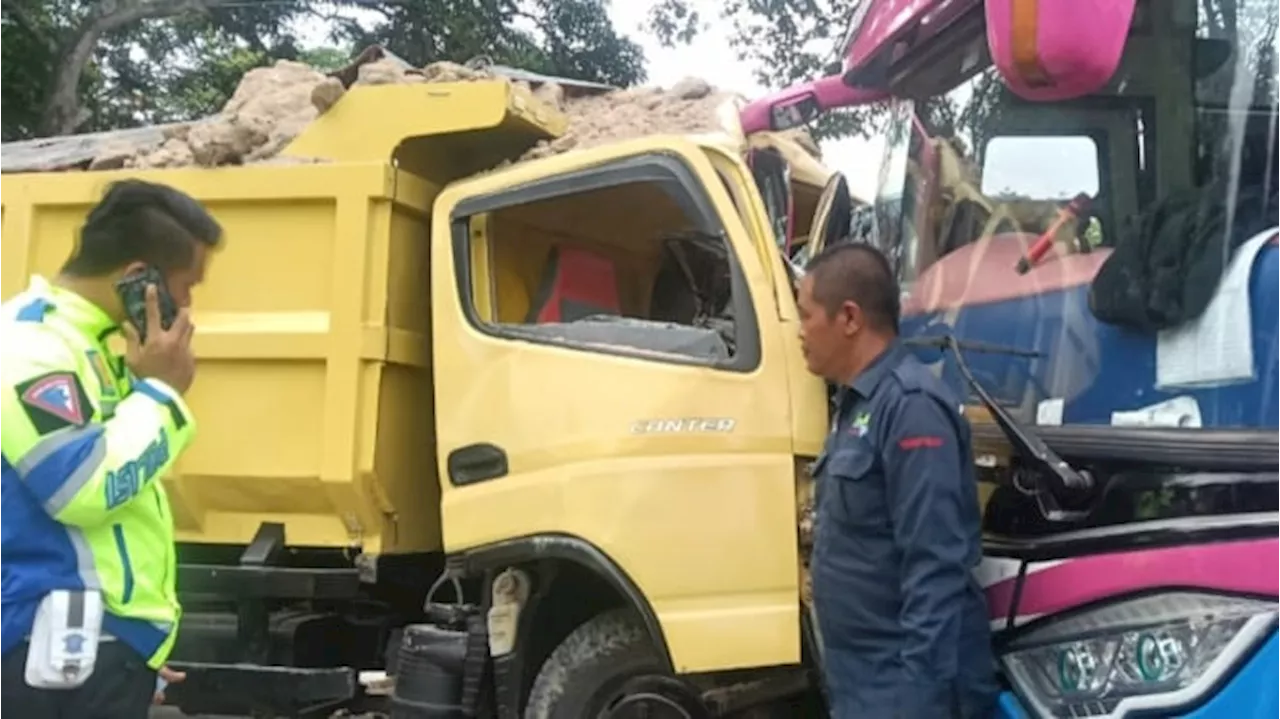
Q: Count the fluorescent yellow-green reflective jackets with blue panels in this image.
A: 1